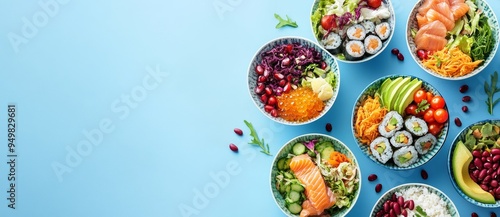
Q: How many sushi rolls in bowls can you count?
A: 12